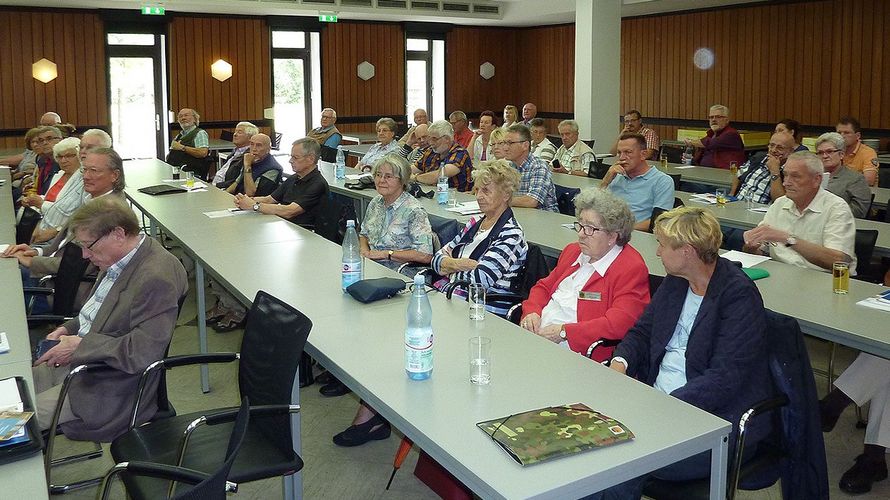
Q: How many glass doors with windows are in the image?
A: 3